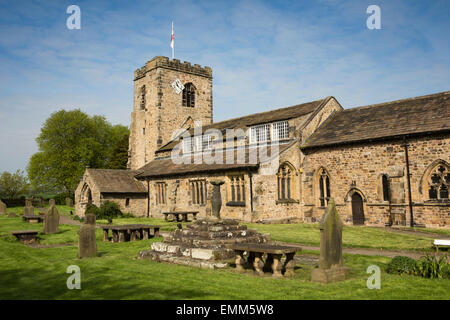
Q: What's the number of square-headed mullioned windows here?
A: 3